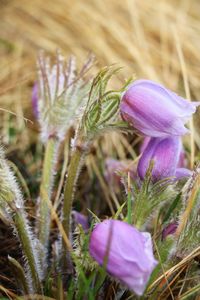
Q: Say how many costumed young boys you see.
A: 0